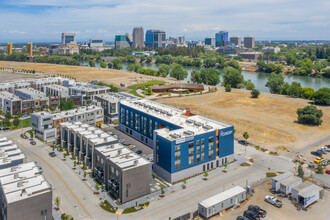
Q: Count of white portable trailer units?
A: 5